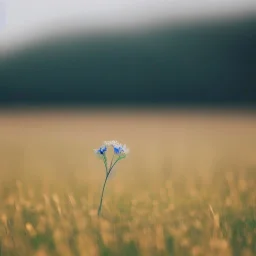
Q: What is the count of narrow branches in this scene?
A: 3